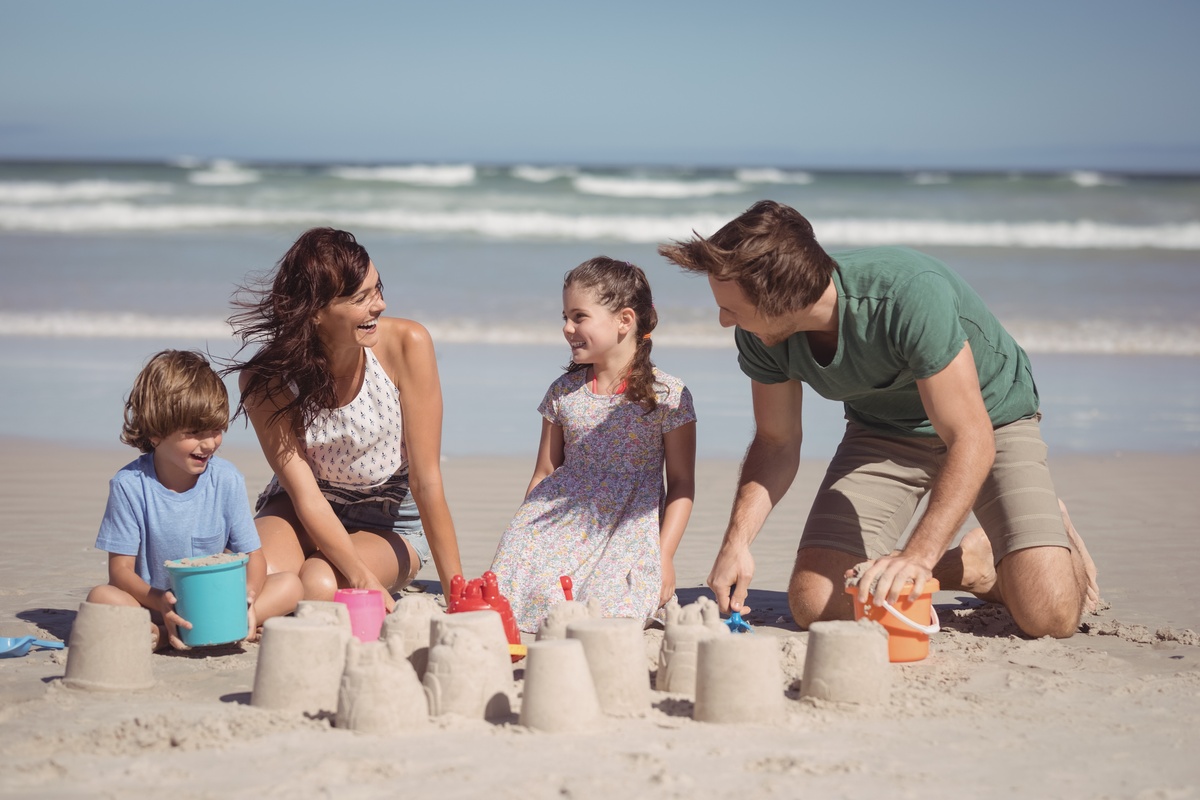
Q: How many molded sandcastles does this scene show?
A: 13